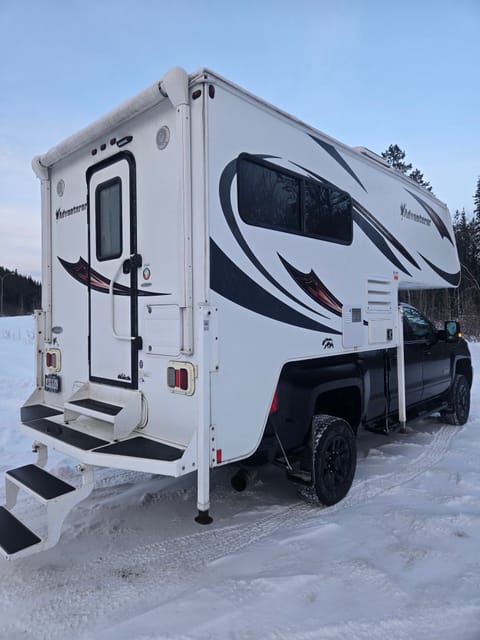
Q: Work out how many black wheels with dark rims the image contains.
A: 2